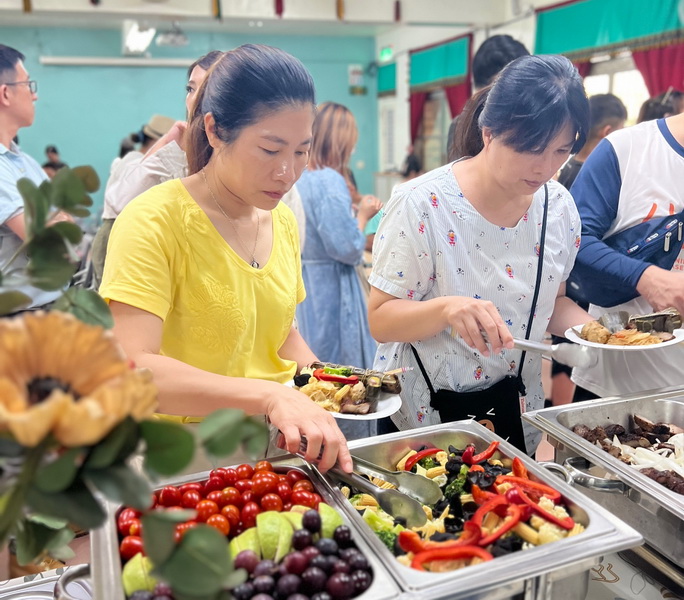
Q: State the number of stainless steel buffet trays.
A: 3